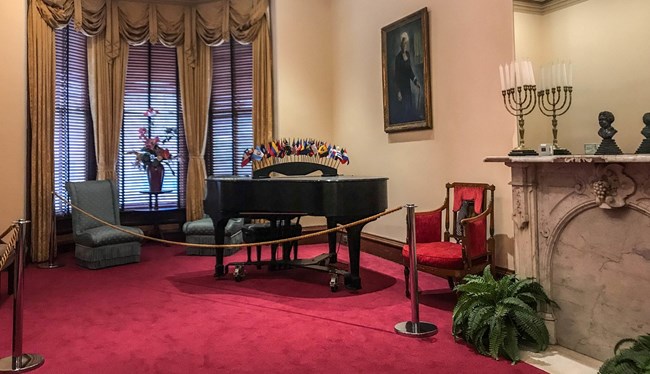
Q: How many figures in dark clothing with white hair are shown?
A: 1